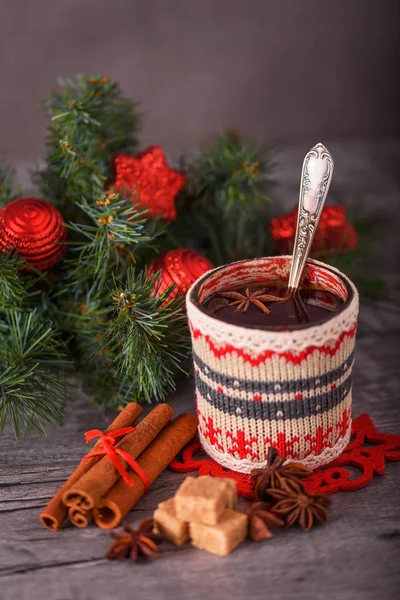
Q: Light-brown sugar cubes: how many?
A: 4